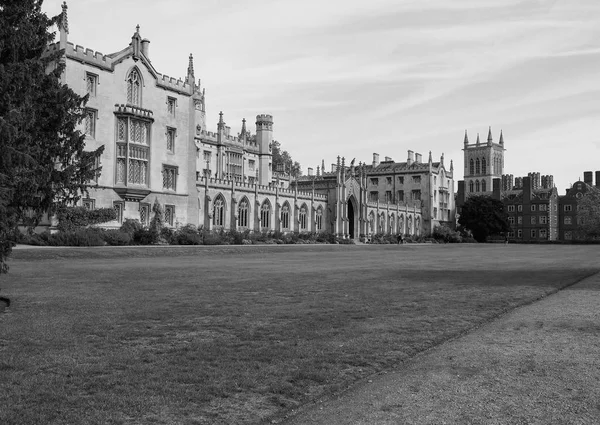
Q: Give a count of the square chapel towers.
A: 1